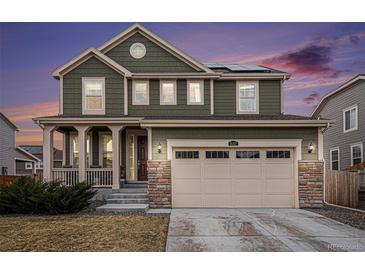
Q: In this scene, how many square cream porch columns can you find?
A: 3